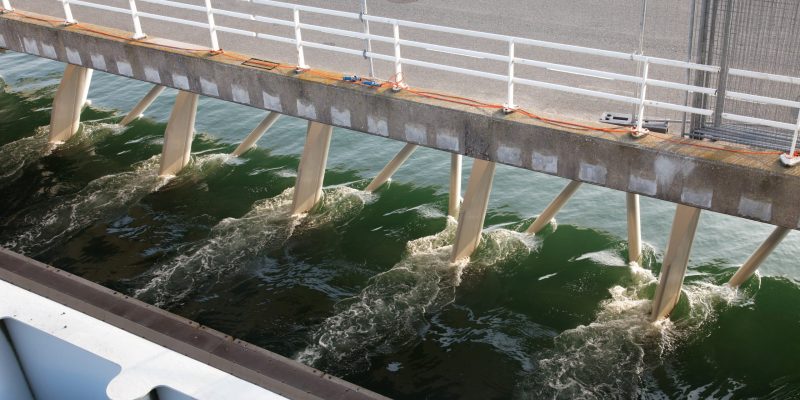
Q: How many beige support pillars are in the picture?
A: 12